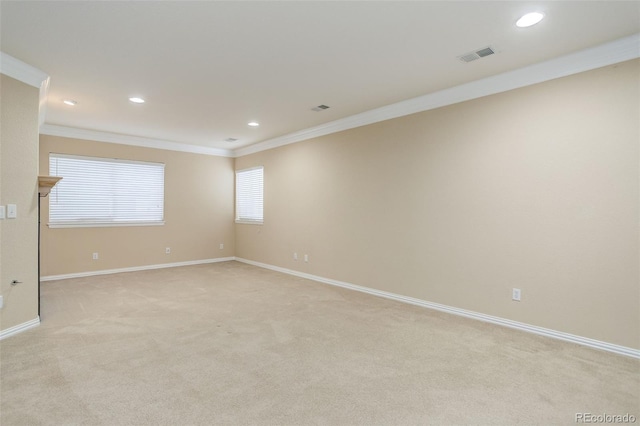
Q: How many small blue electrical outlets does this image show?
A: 0